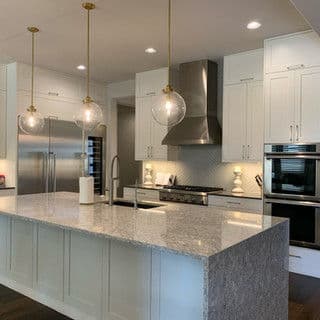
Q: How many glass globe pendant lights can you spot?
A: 3